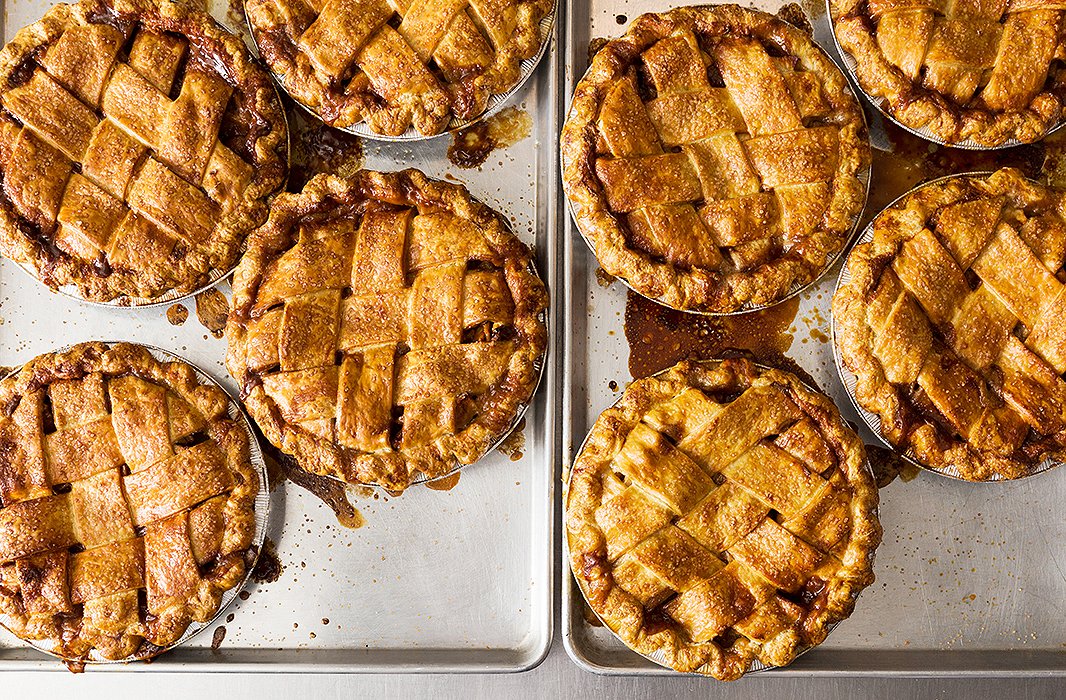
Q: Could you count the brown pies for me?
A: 8